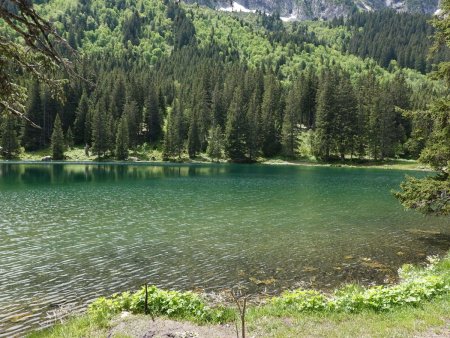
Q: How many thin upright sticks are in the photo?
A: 2